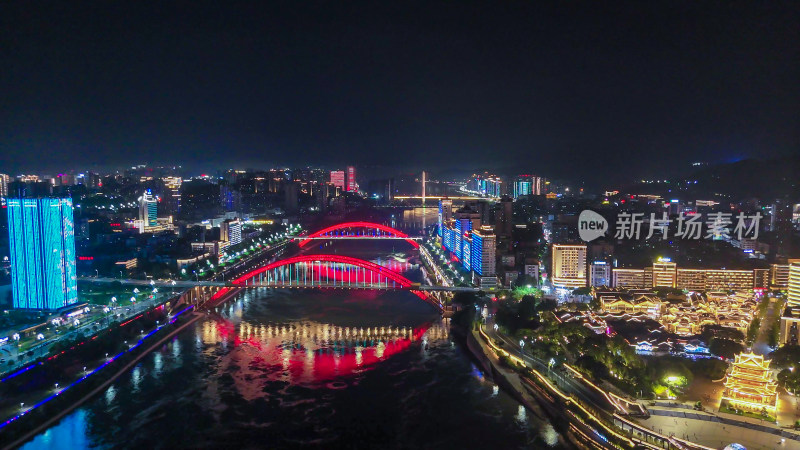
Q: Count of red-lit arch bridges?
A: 2